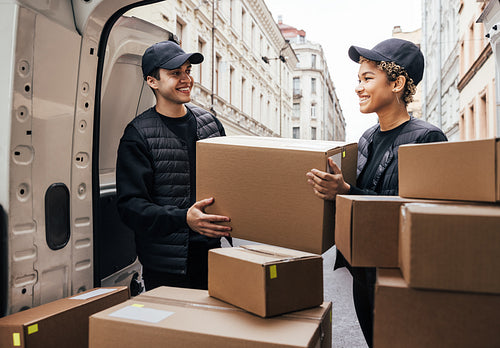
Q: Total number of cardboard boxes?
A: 8